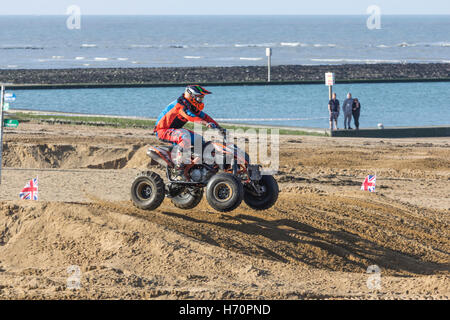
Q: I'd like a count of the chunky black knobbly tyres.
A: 4